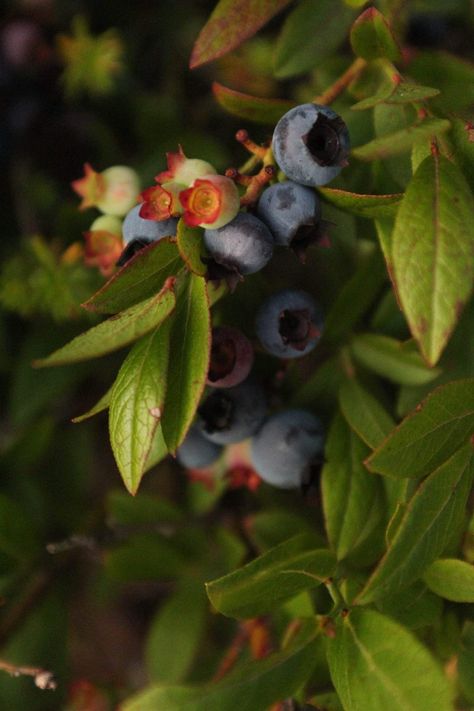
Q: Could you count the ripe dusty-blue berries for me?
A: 8